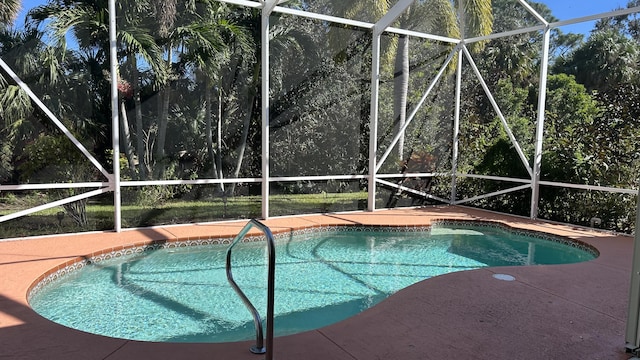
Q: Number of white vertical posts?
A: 5